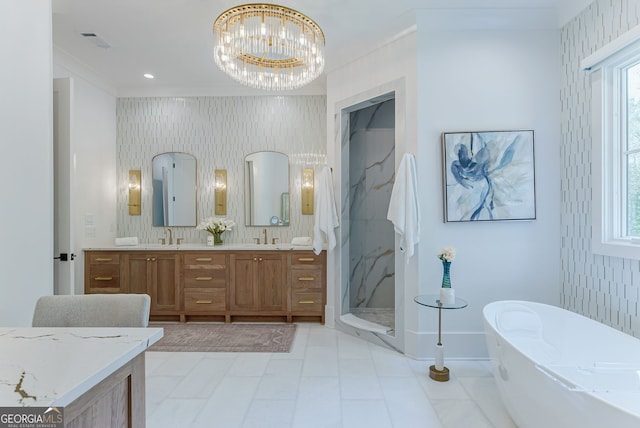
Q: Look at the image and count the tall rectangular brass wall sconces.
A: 3